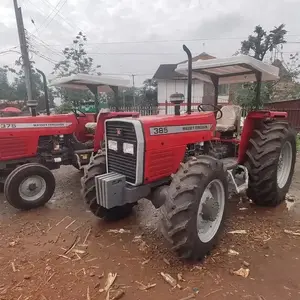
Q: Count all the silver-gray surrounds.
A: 1